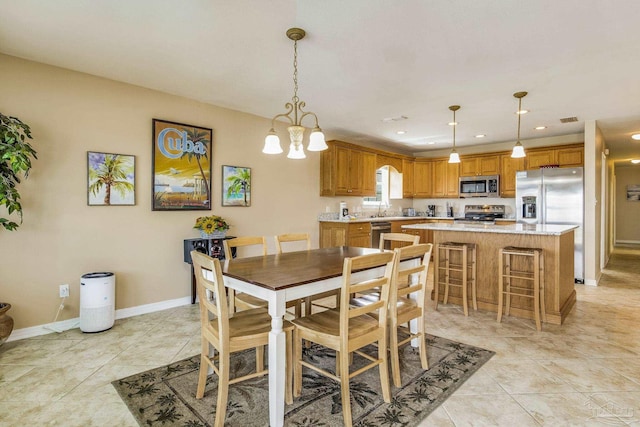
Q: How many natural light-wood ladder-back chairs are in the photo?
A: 6